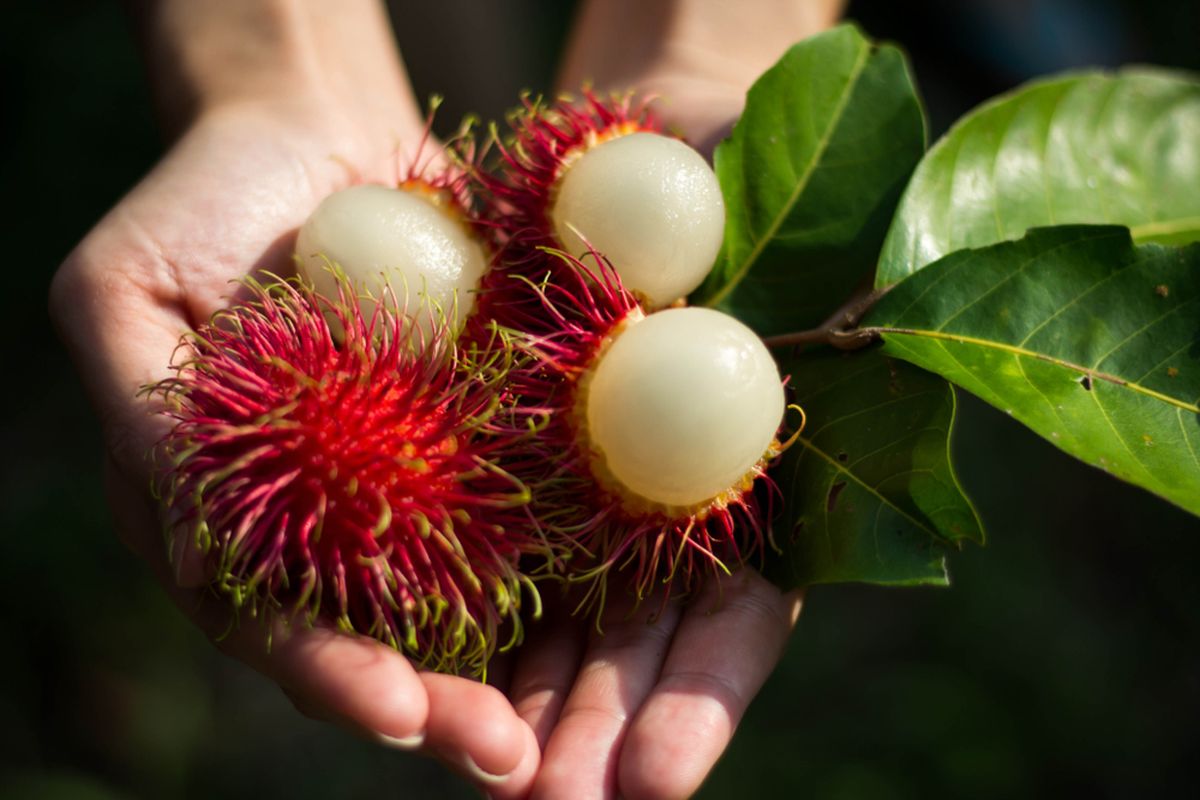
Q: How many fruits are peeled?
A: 3